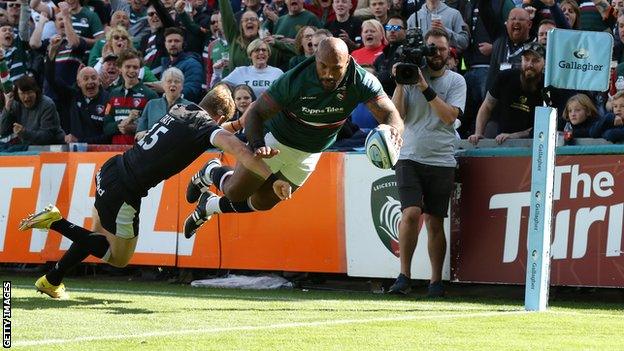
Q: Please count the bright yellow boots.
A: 2